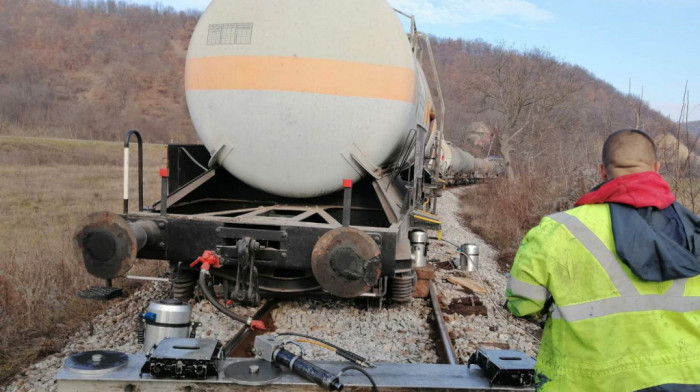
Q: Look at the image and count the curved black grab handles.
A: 1